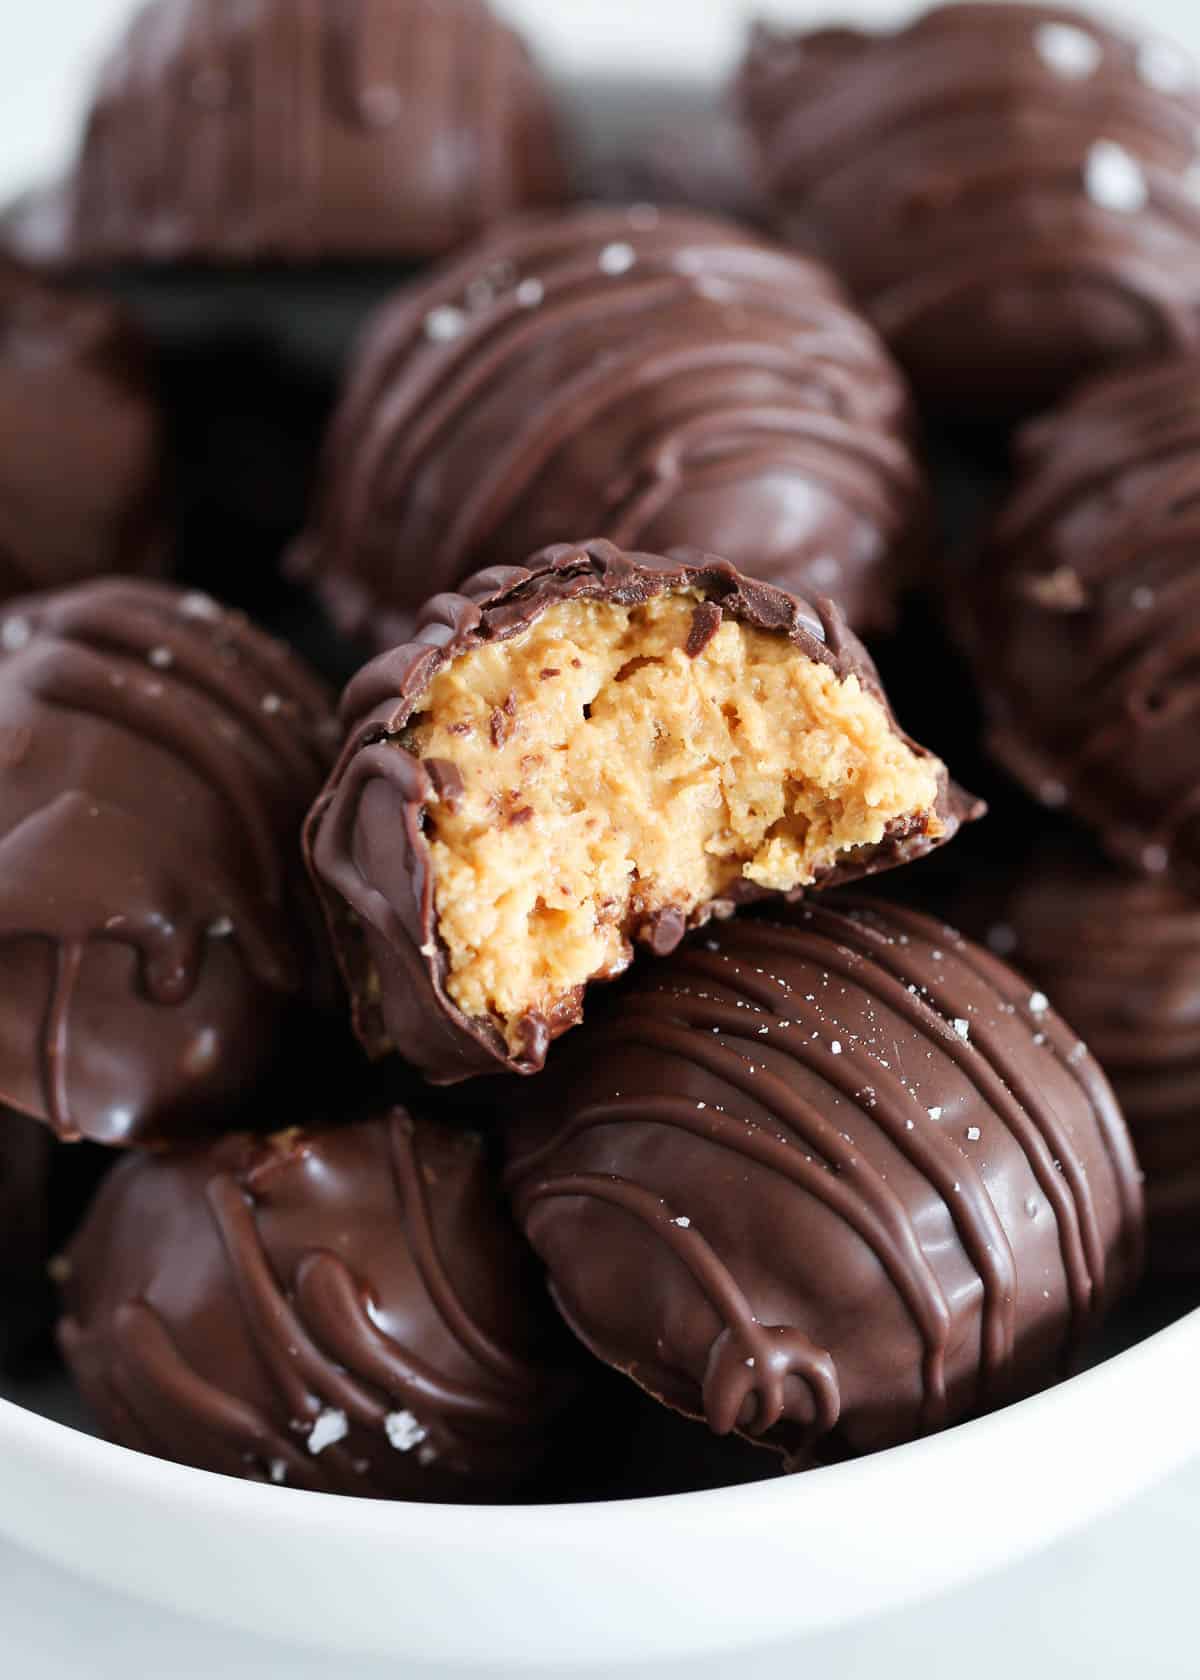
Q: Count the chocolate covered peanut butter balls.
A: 10